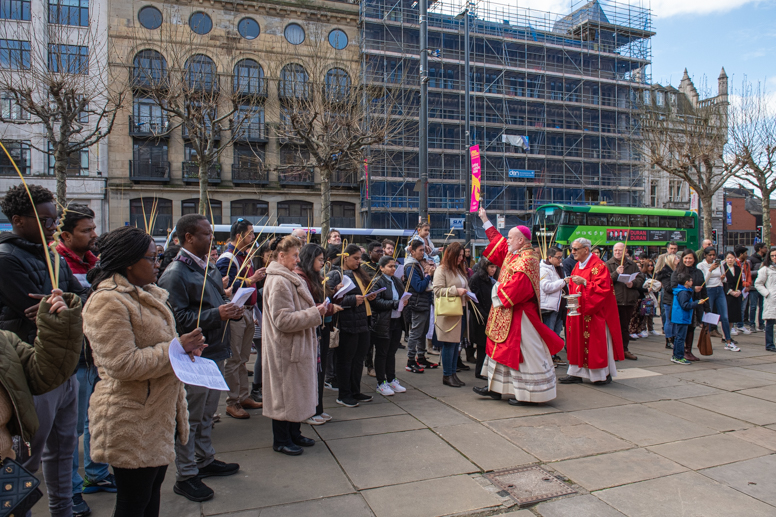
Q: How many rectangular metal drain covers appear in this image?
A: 1